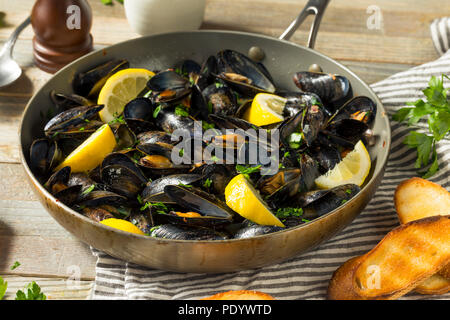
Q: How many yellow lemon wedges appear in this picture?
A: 6